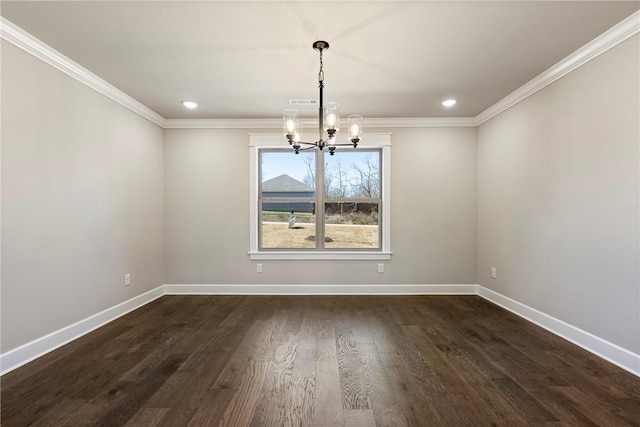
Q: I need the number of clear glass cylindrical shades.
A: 5